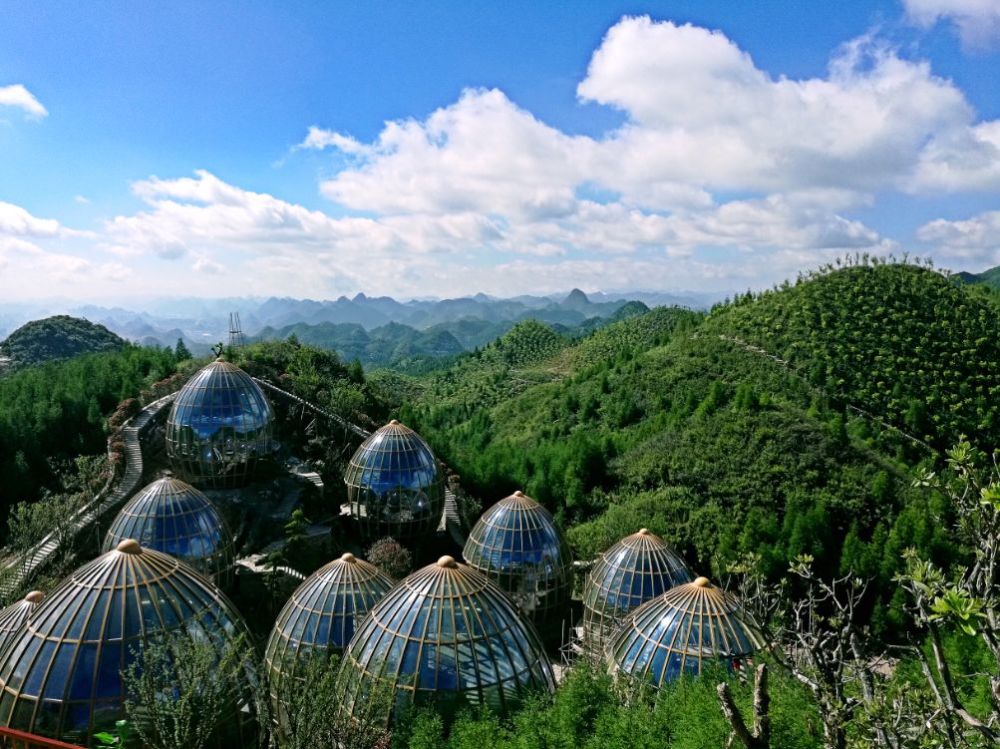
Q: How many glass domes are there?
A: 10